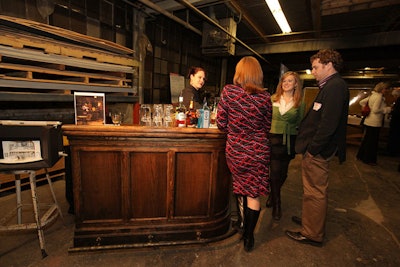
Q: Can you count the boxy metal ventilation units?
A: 1